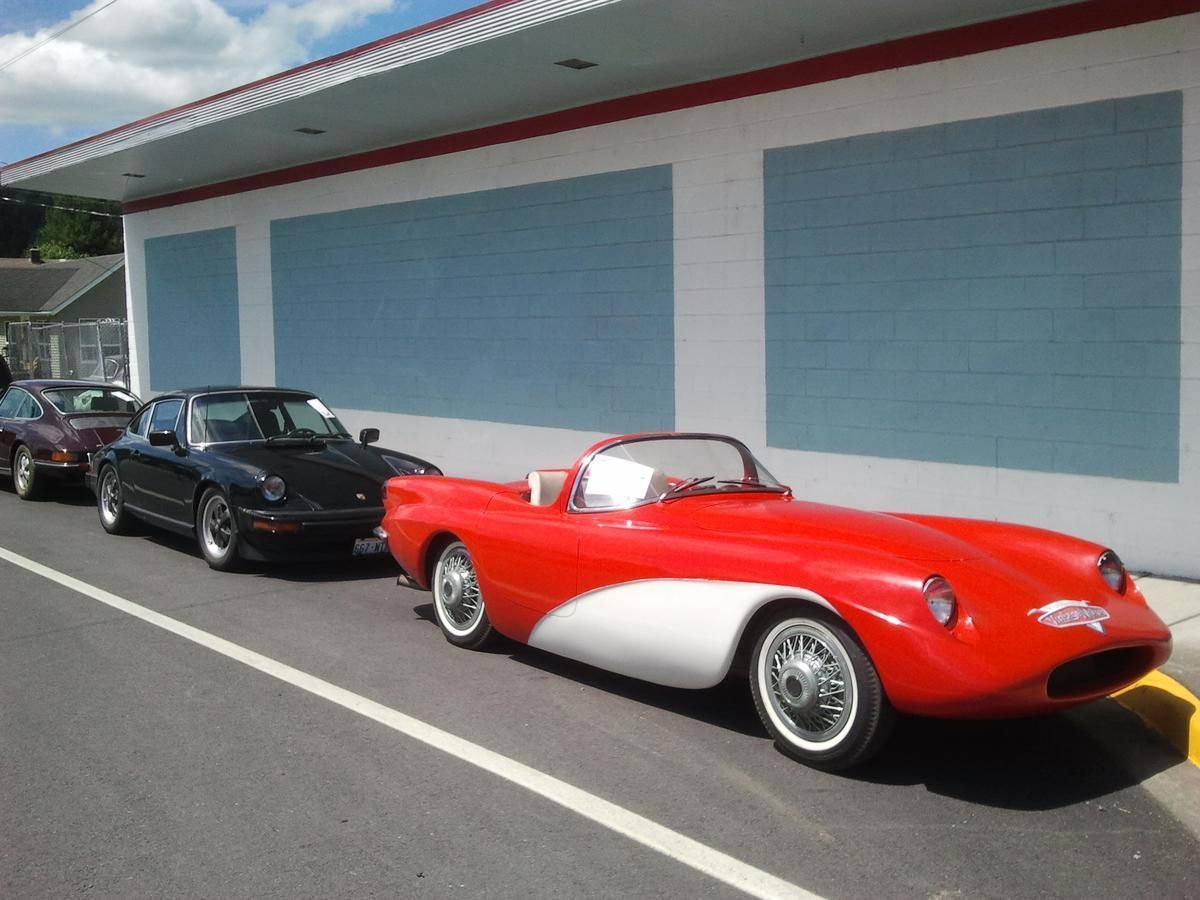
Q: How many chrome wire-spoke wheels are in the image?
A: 2